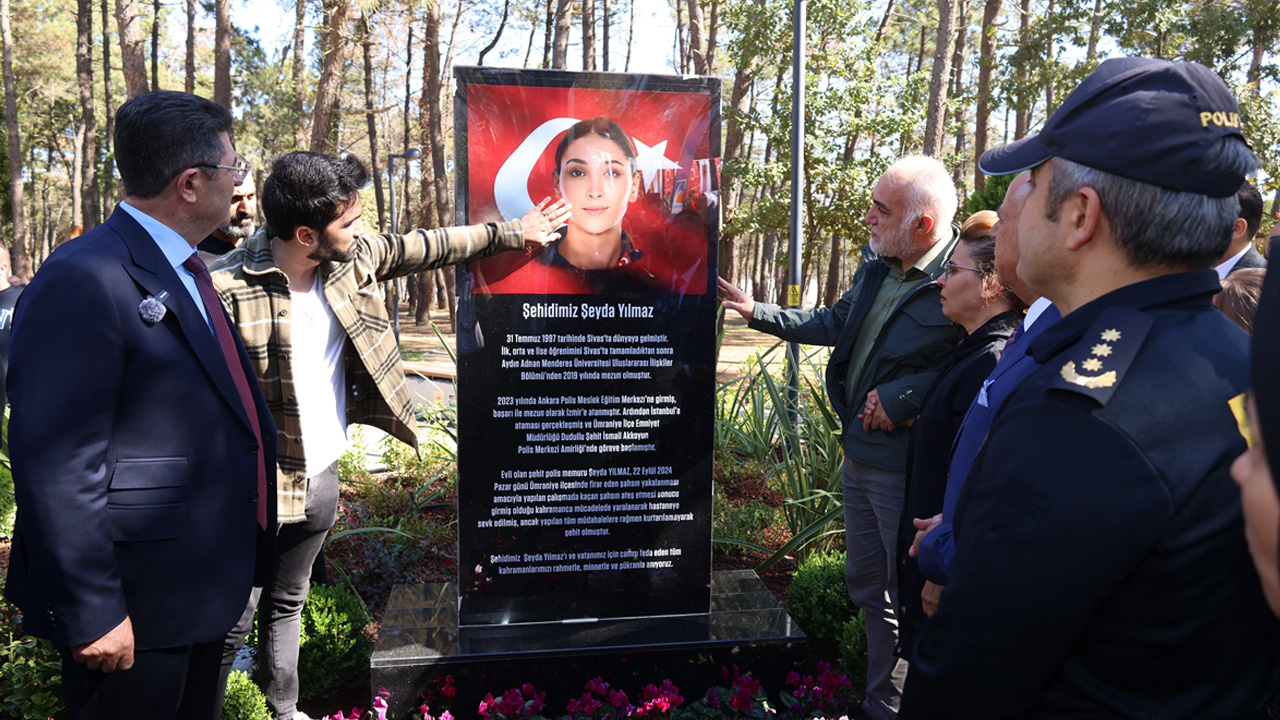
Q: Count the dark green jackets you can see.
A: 1